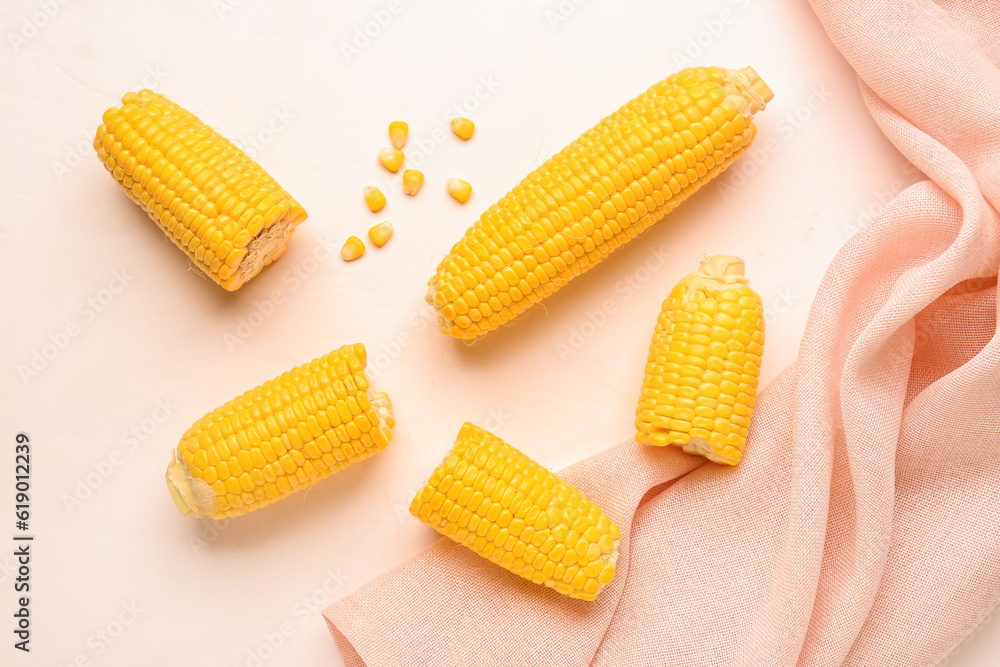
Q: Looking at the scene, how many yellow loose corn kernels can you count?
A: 8